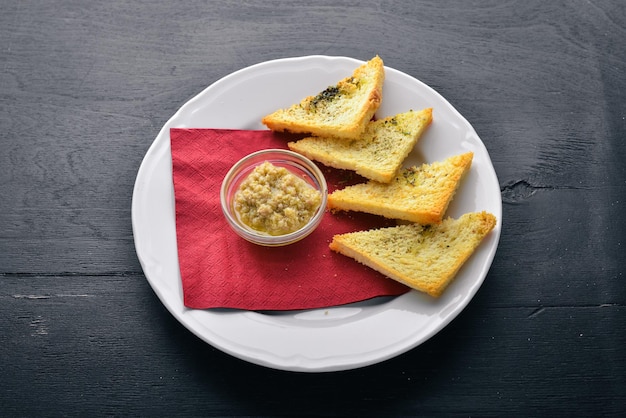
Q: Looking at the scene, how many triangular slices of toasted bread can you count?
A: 4